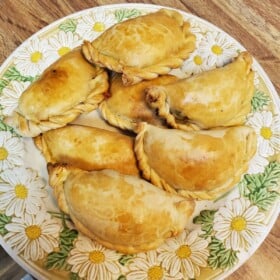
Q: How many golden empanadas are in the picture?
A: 7